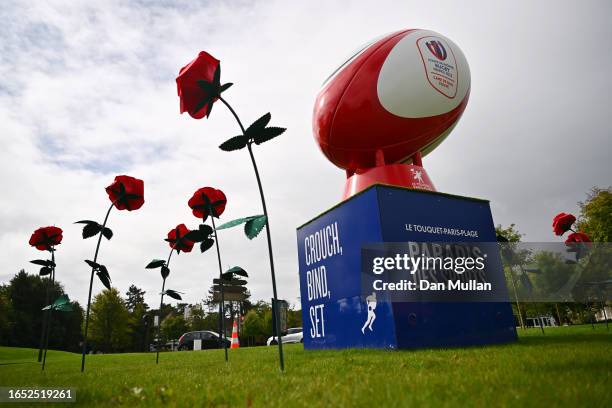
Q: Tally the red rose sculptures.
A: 7